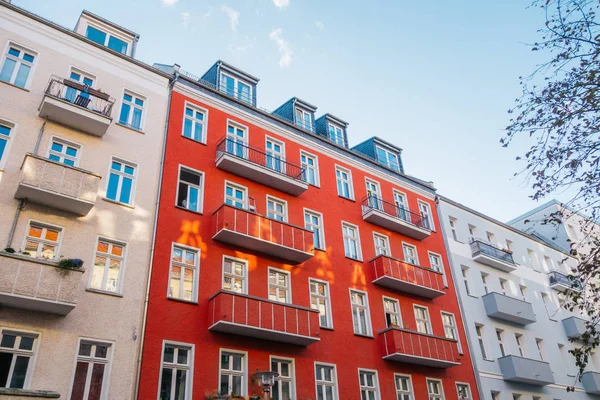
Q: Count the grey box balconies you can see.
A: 4